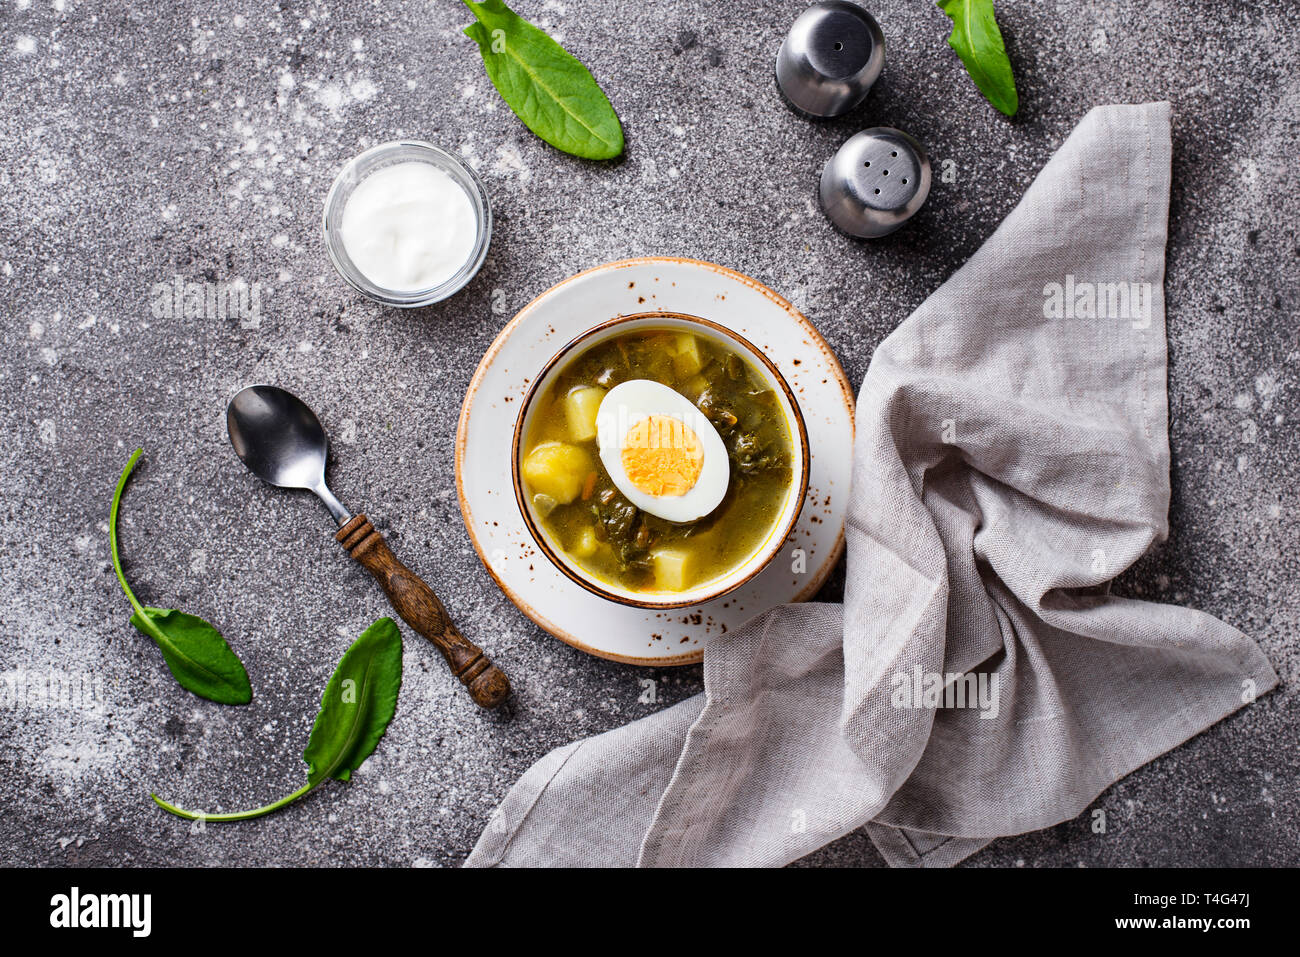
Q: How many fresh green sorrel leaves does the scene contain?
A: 4